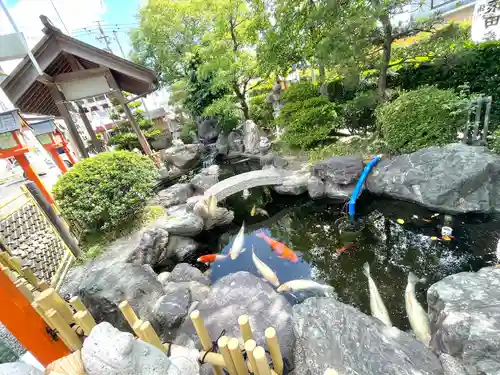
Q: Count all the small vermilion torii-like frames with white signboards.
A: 2